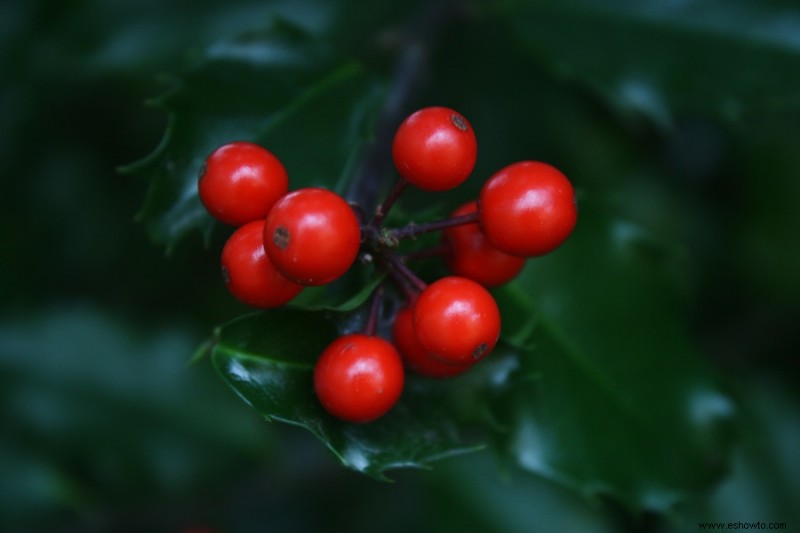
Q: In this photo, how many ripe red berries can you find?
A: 9